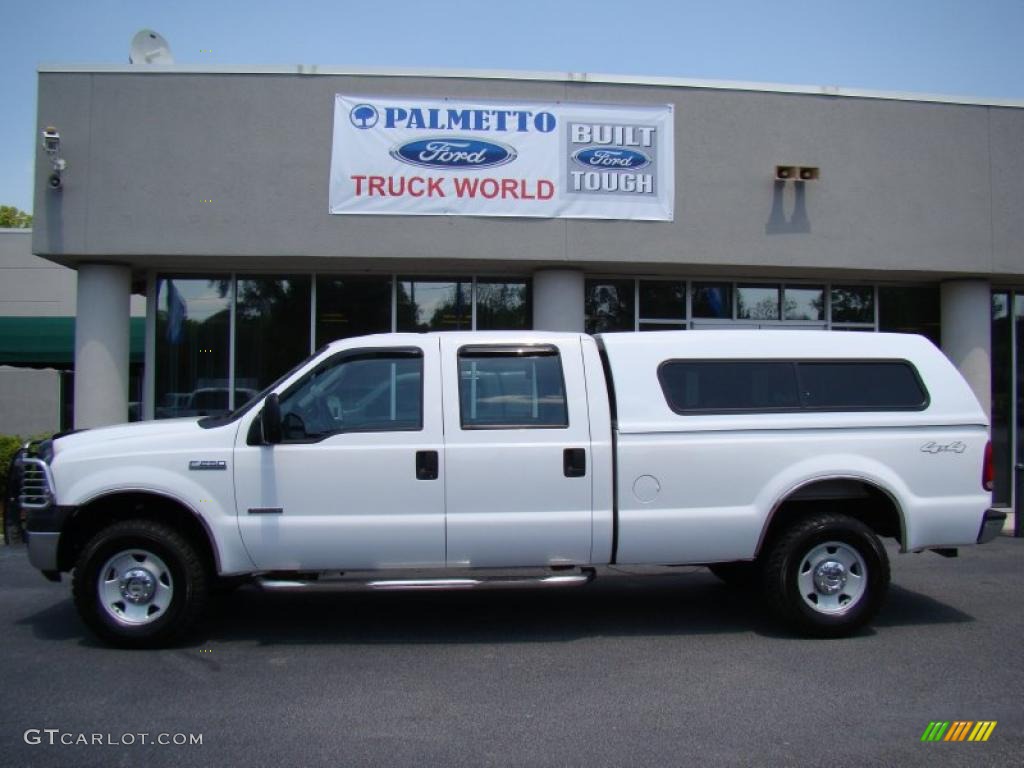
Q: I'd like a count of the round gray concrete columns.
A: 3